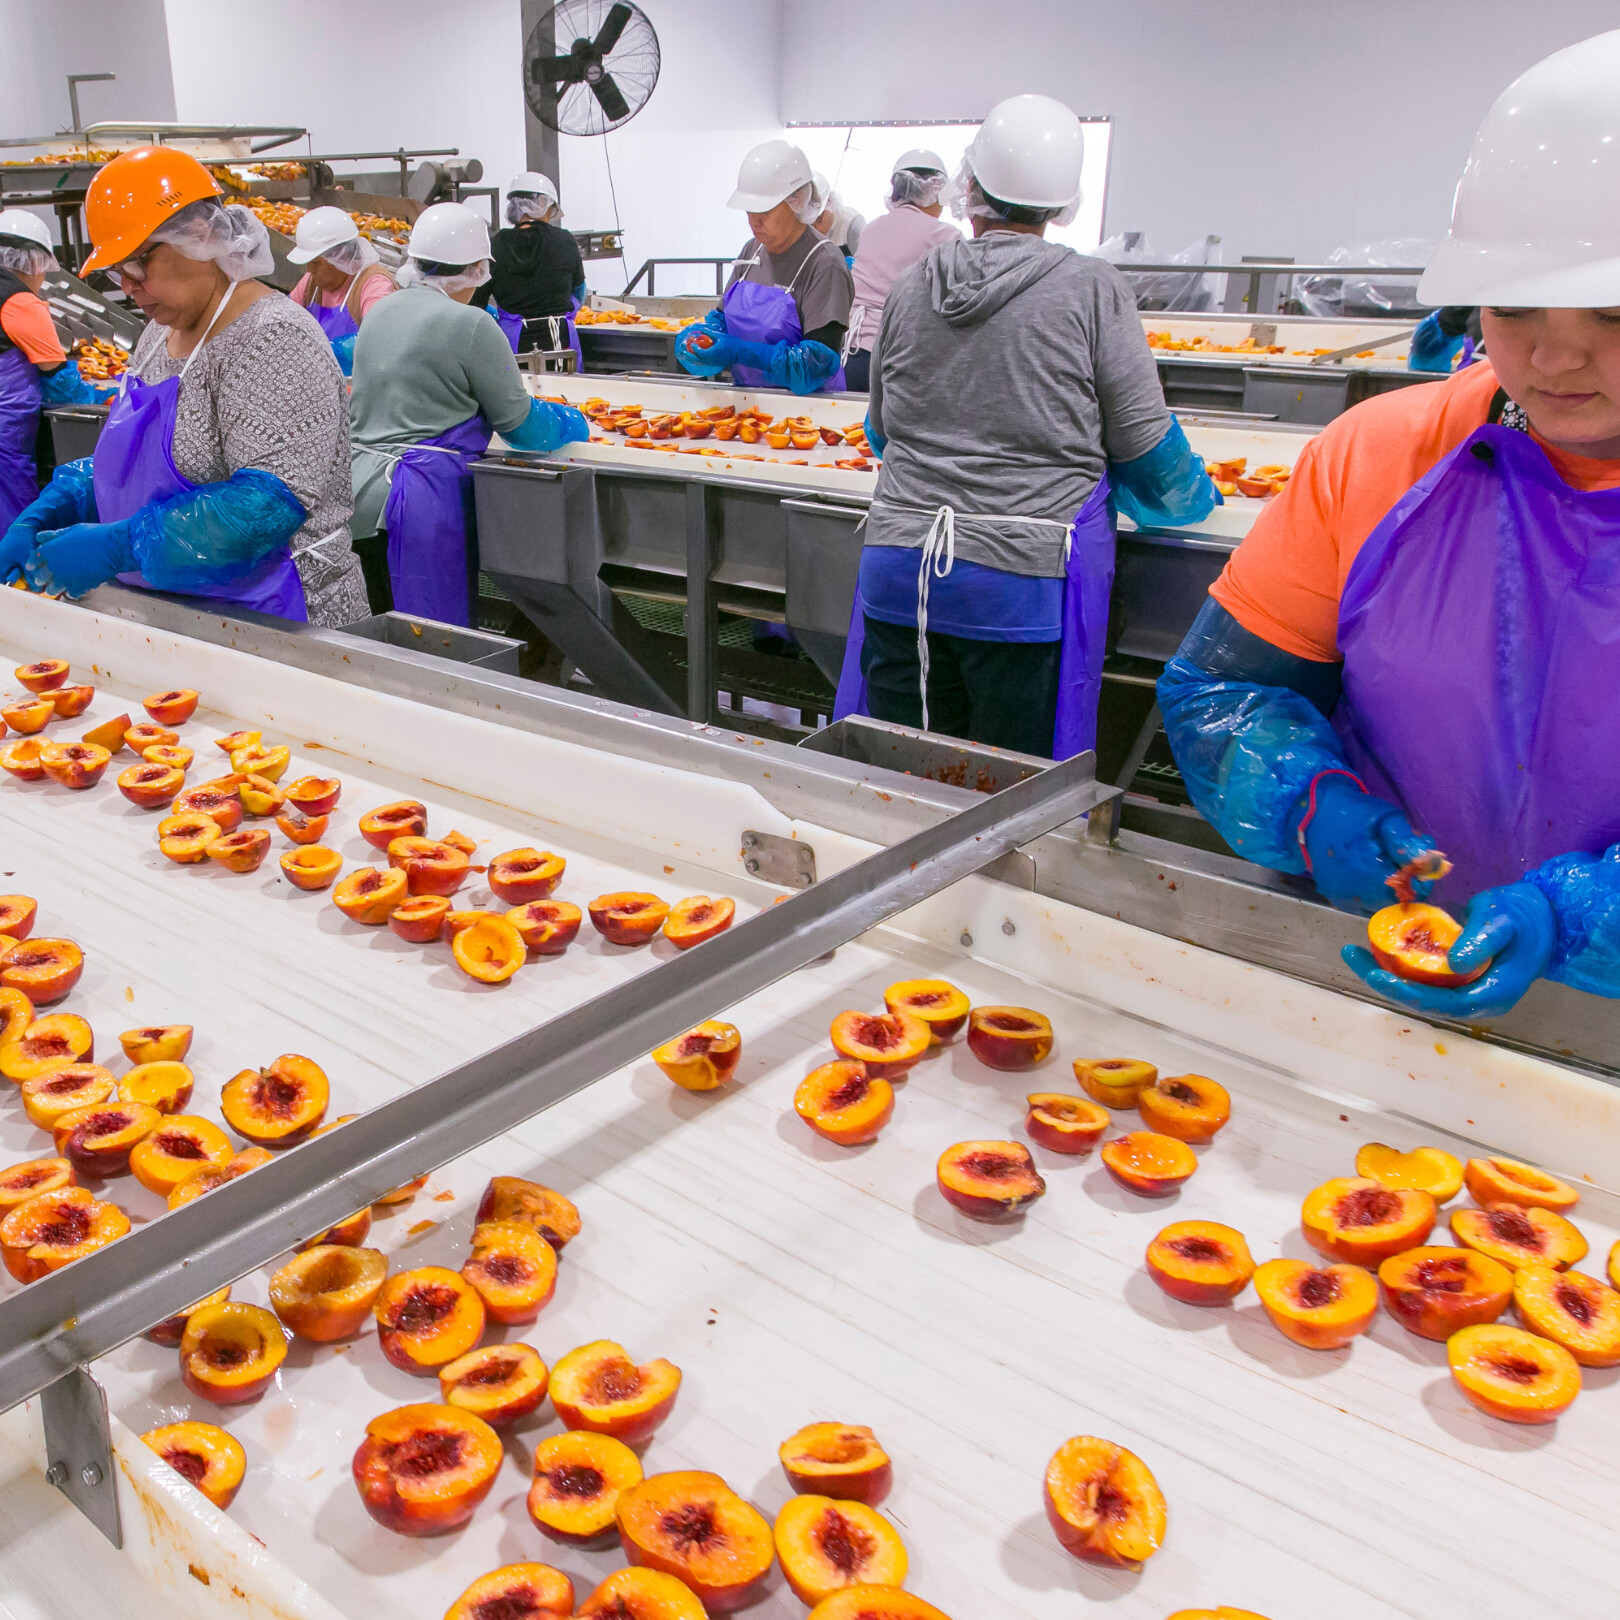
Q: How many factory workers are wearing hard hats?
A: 10